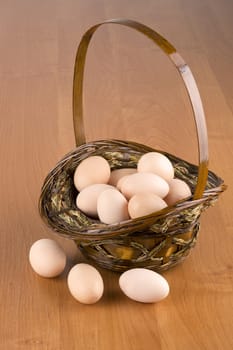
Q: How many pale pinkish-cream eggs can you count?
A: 11